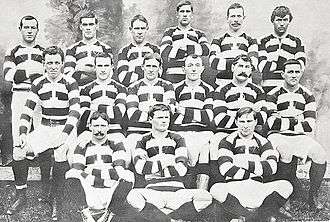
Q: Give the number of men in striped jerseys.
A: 15